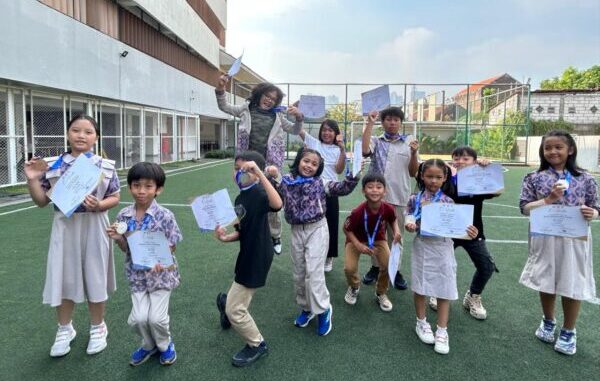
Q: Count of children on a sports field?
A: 11